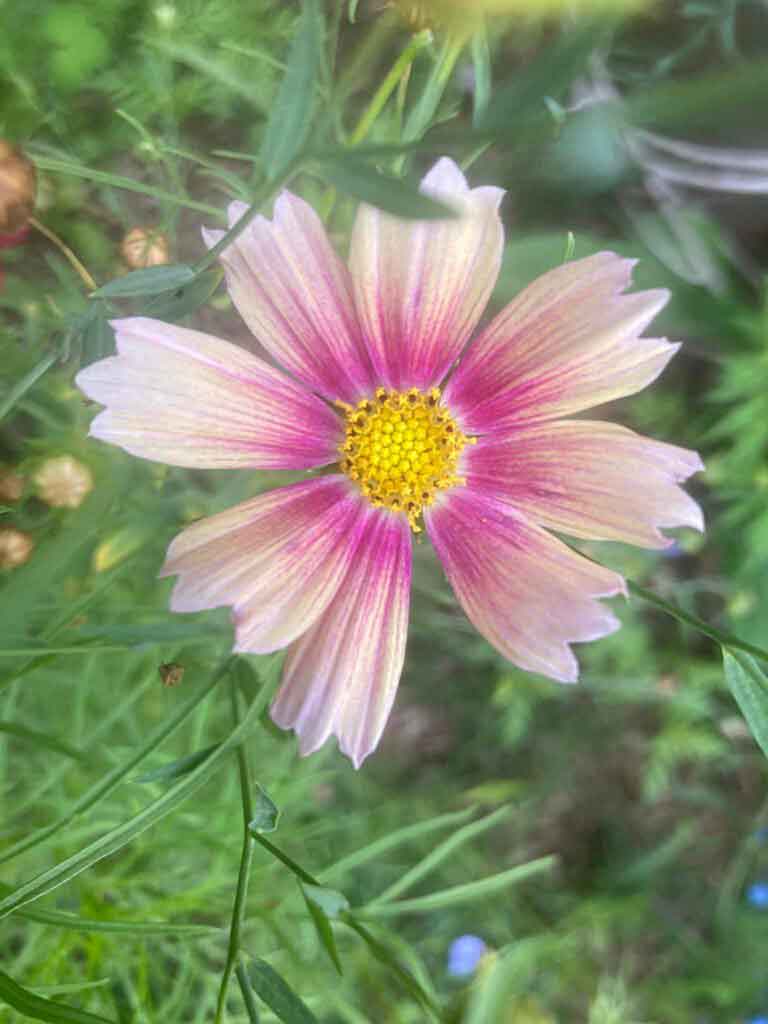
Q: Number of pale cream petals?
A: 8